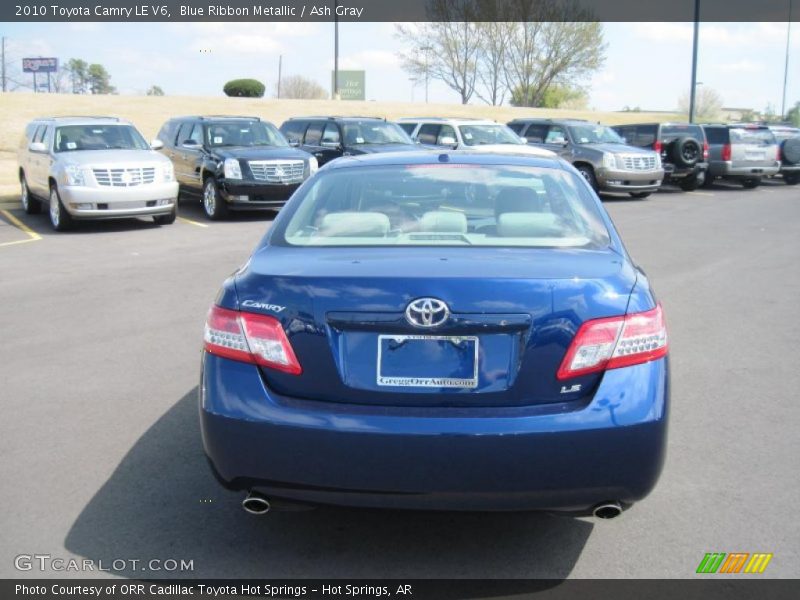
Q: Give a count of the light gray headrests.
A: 3